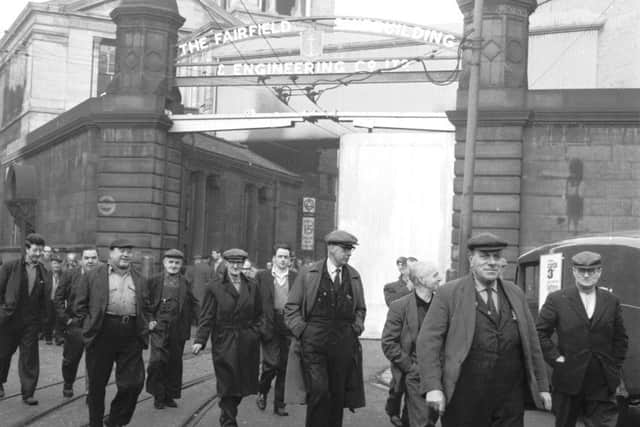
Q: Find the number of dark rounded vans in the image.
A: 1